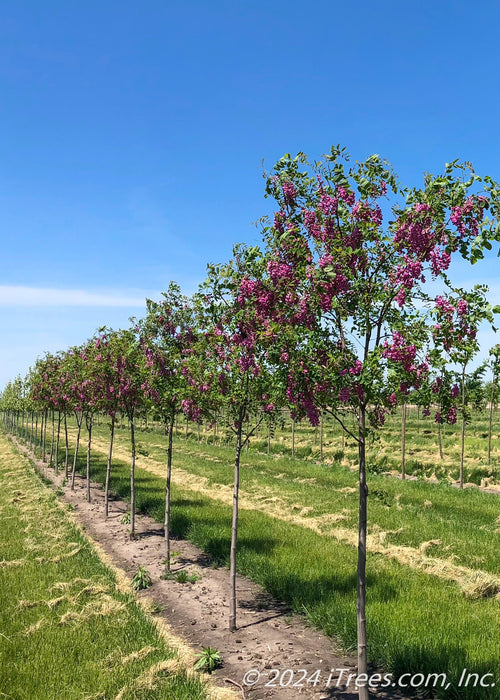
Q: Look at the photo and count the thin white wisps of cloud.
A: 1